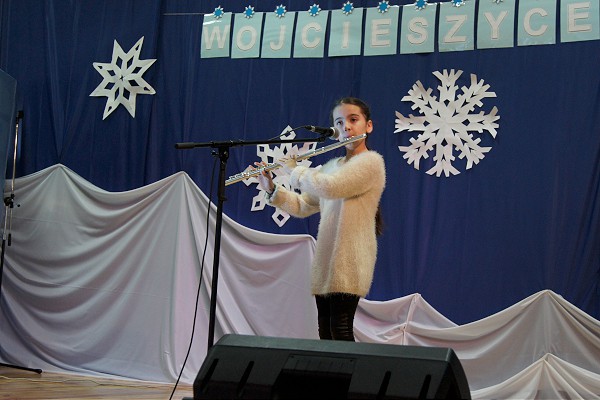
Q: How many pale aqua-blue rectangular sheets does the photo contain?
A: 11